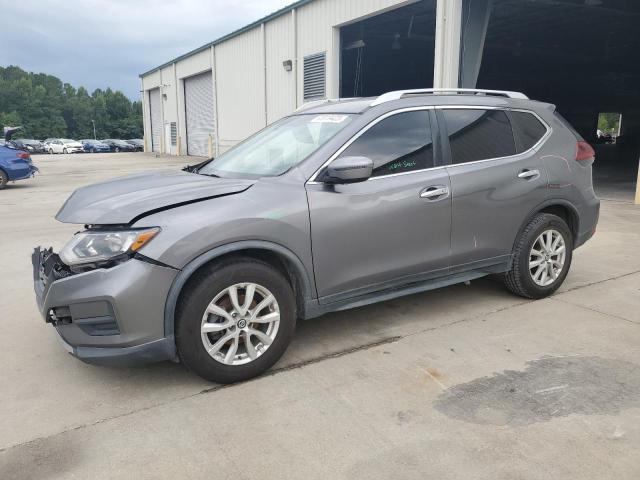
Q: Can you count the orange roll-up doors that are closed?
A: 0